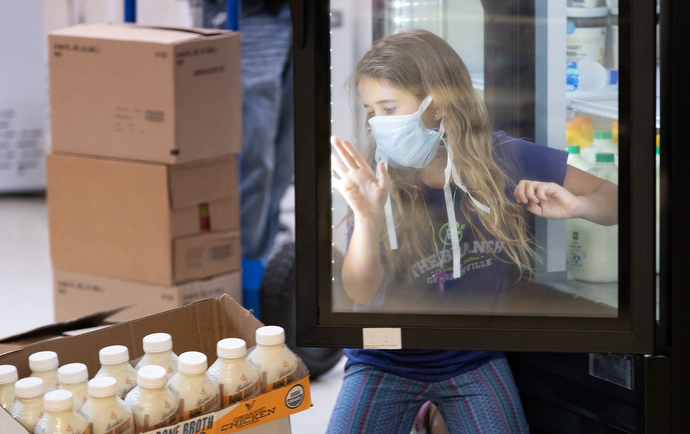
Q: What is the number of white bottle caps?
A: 12